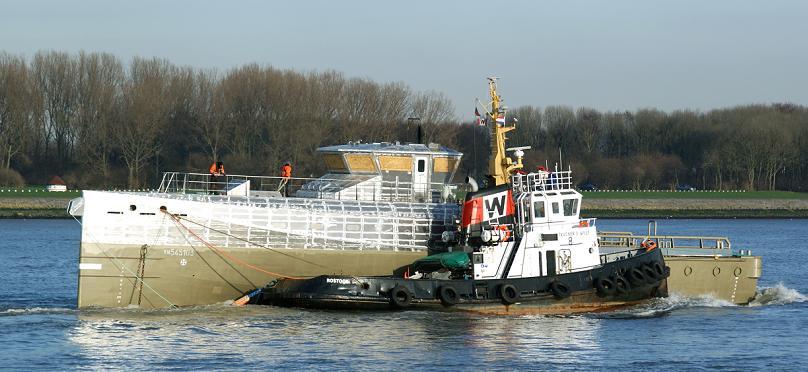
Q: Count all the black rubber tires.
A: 9